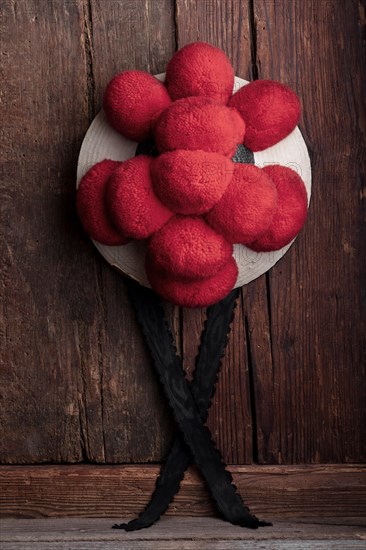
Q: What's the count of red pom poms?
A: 11